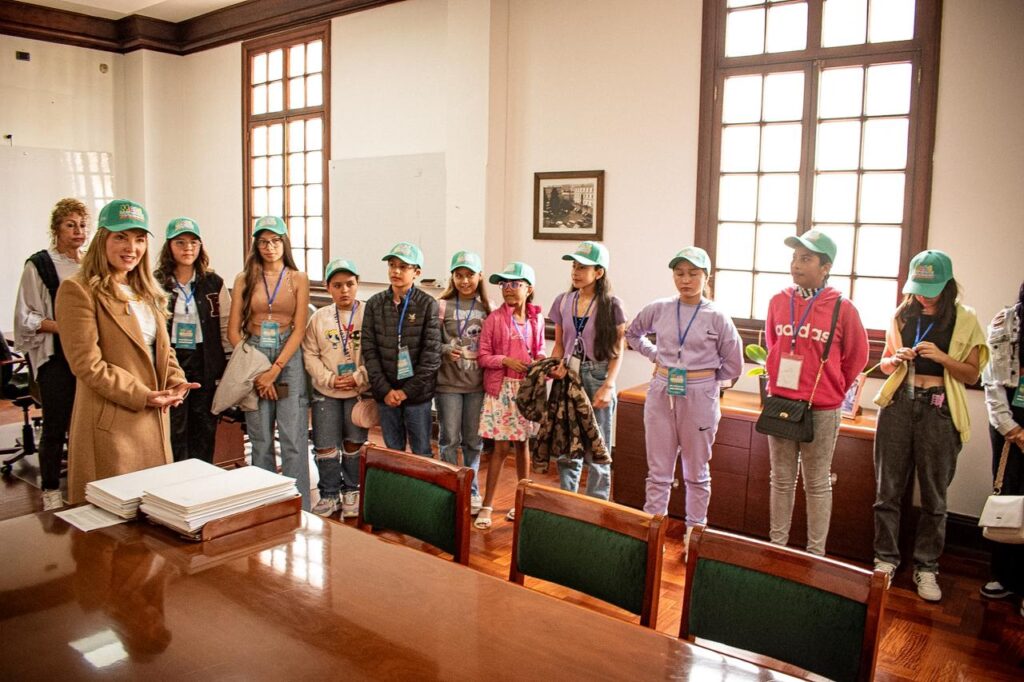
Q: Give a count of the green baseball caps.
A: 11